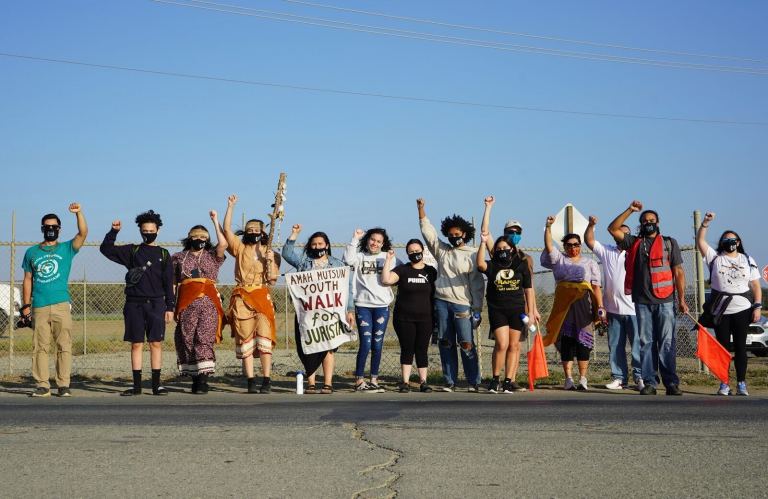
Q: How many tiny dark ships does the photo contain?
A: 0